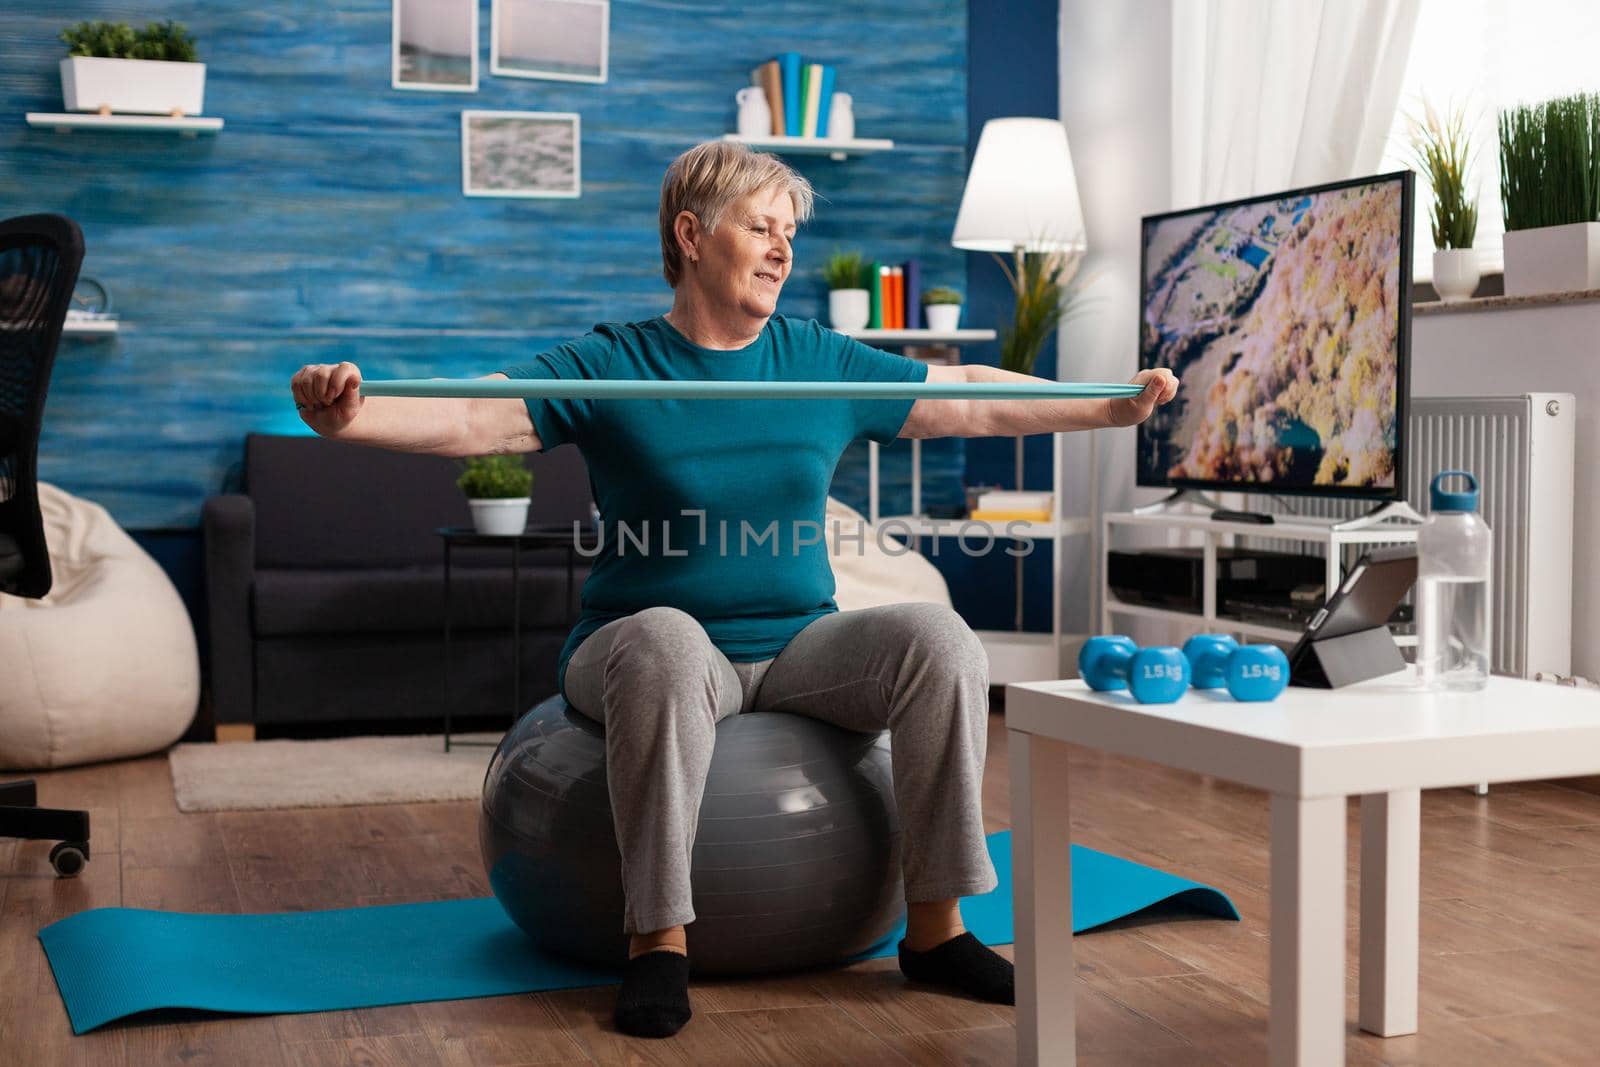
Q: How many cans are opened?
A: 0